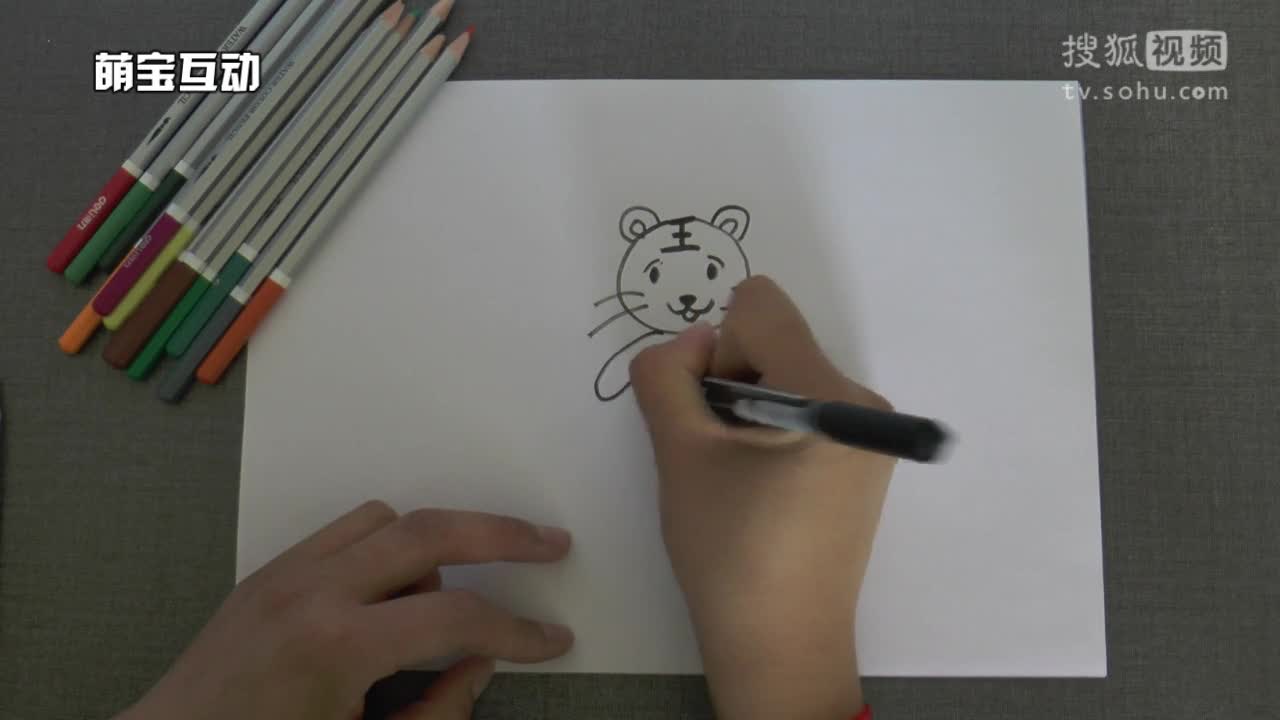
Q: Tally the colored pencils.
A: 11